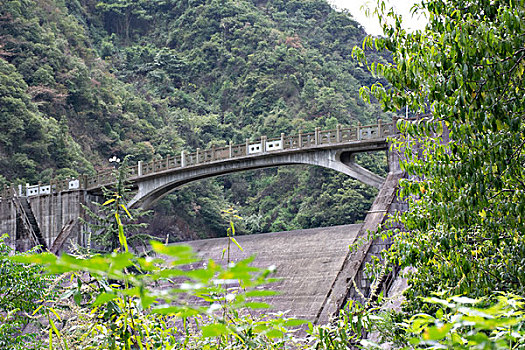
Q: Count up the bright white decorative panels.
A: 5